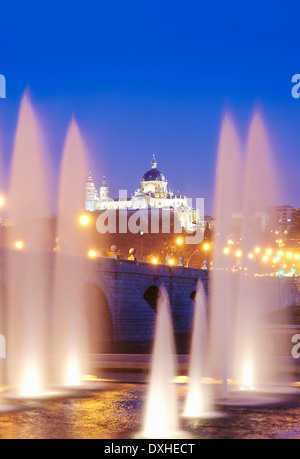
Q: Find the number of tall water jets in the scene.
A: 4